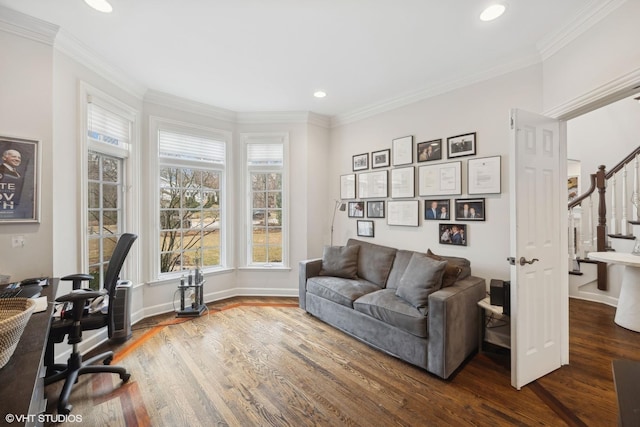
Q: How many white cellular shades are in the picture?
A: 3